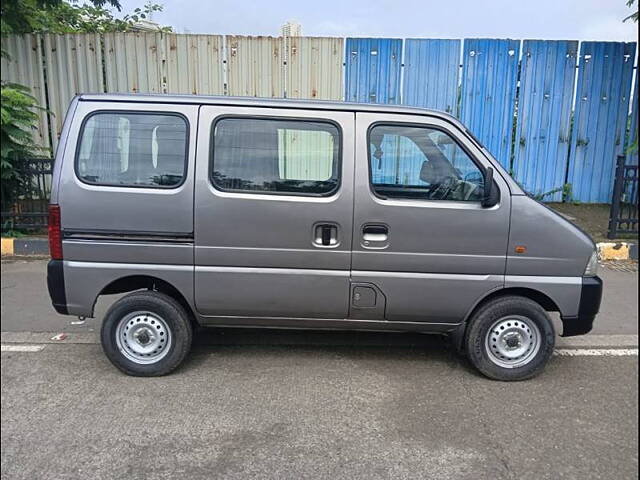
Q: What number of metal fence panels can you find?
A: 11